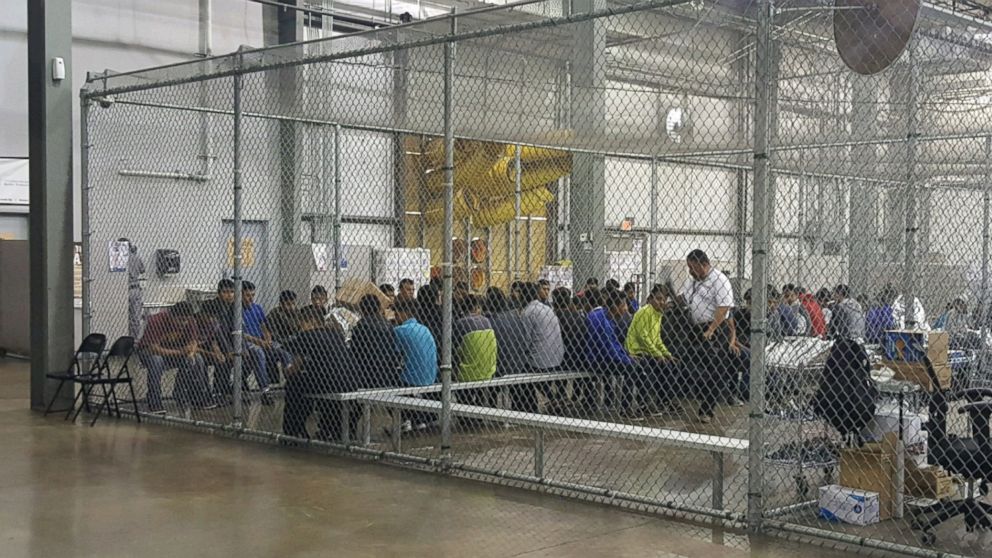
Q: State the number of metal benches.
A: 2